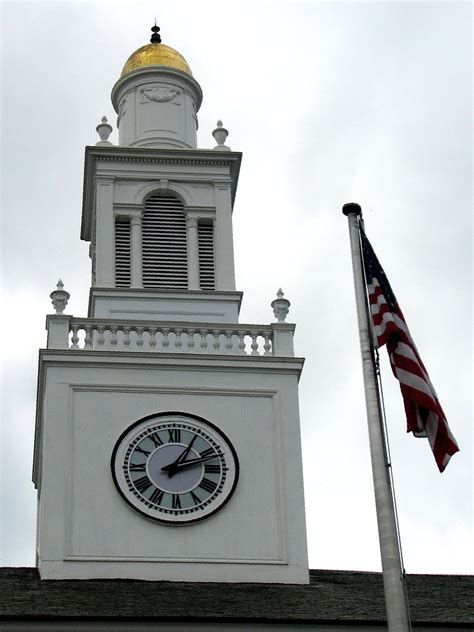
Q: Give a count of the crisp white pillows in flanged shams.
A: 0